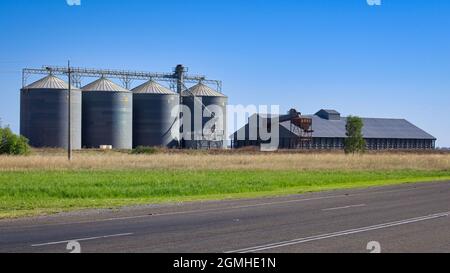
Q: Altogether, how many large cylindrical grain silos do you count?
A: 4